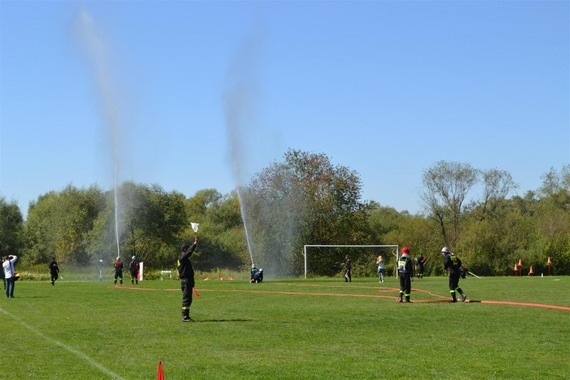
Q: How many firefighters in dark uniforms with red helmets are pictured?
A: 1